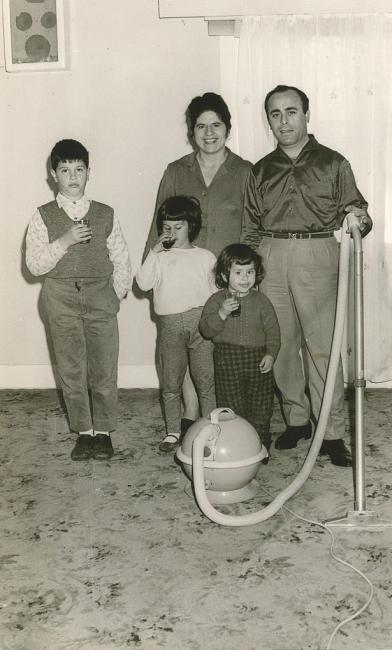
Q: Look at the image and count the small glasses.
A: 3